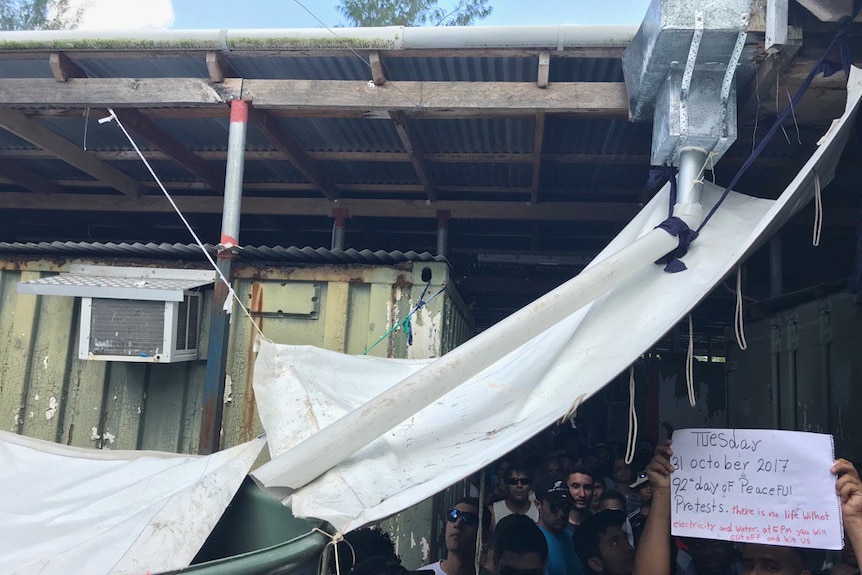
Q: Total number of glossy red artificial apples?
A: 0